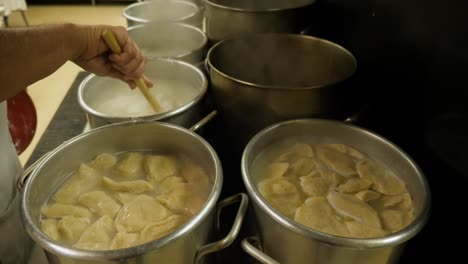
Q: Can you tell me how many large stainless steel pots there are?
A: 7